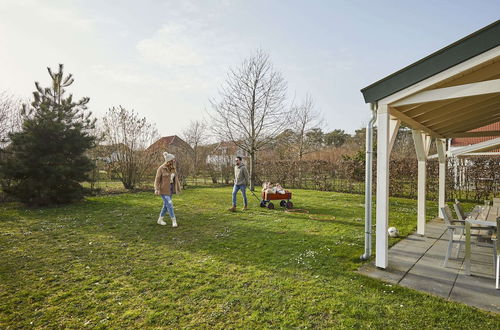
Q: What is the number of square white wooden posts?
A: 3